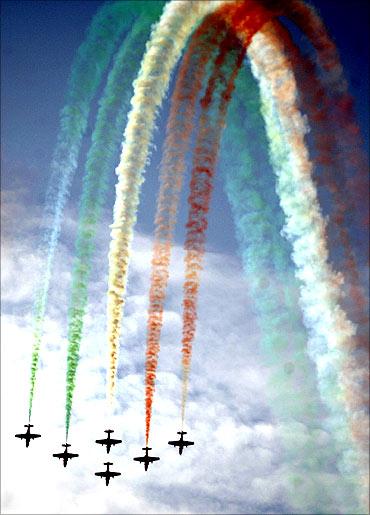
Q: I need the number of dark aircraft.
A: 6